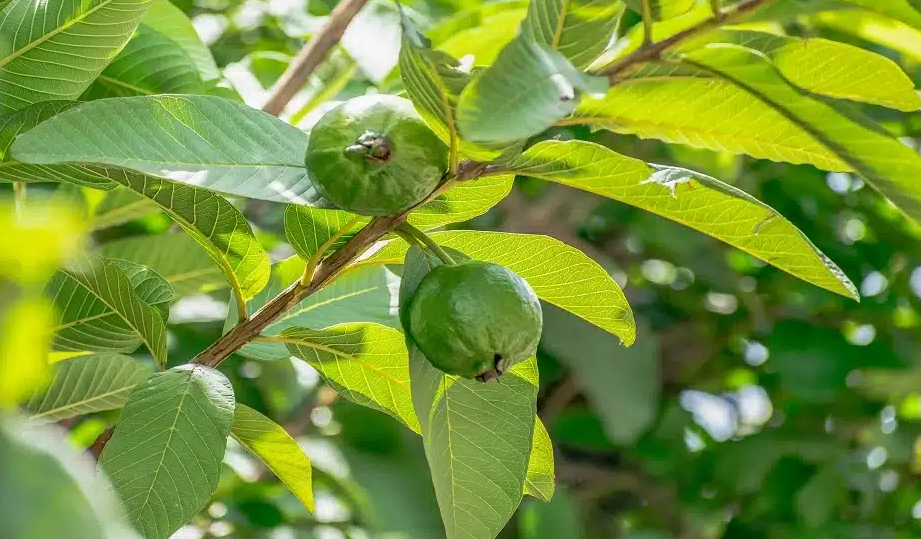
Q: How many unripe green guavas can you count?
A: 2